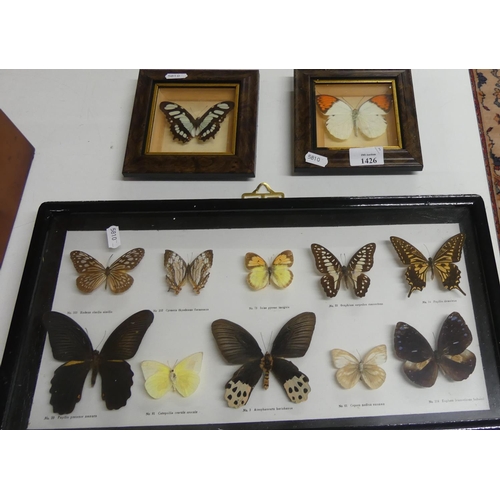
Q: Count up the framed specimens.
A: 12